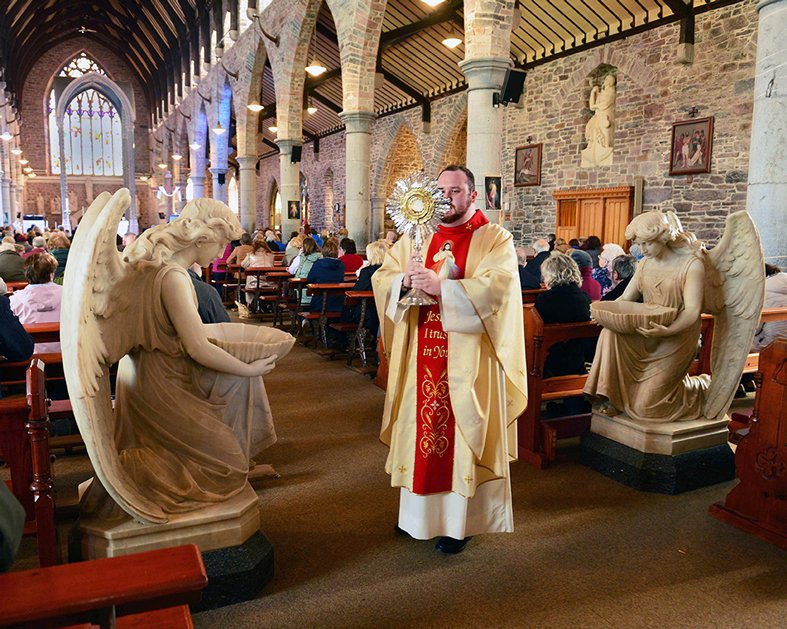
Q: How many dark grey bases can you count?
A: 2